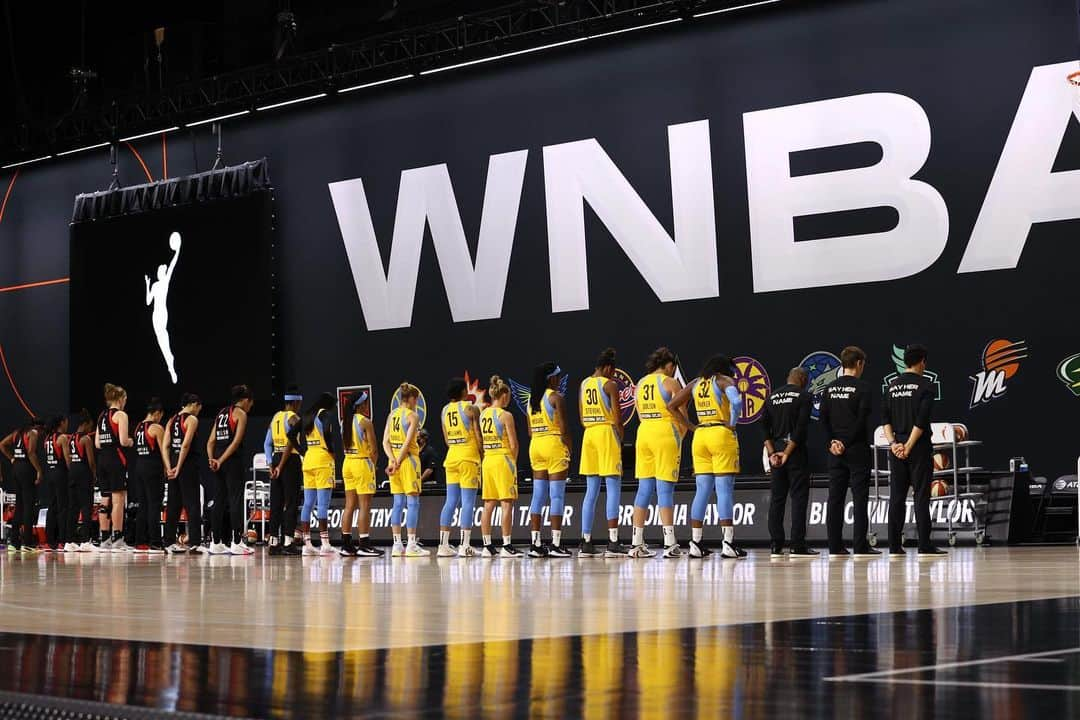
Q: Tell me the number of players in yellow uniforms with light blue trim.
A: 10